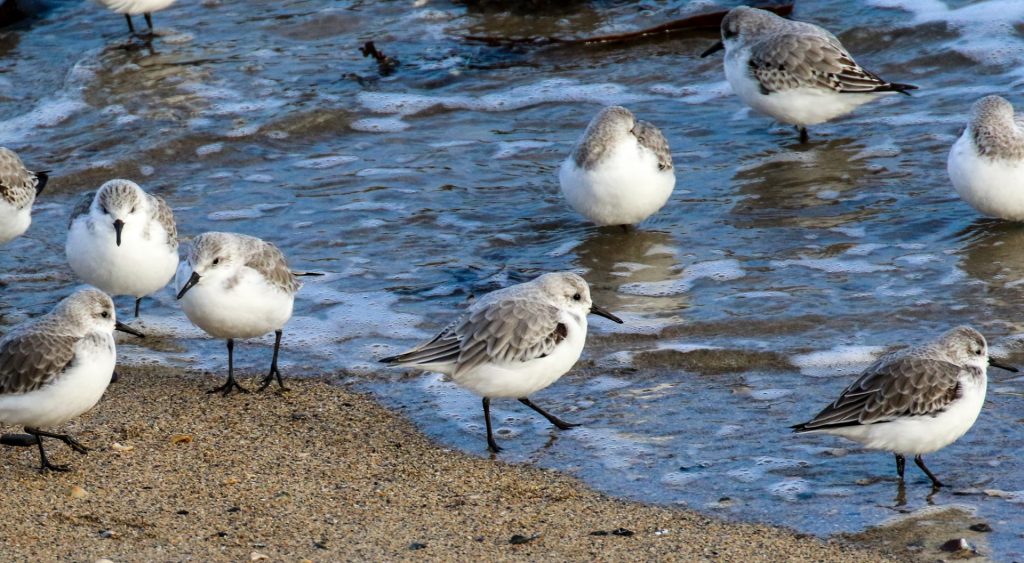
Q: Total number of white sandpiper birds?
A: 10